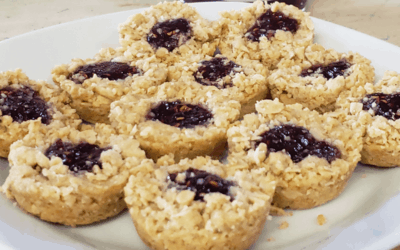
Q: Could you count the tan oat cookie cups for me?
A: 11